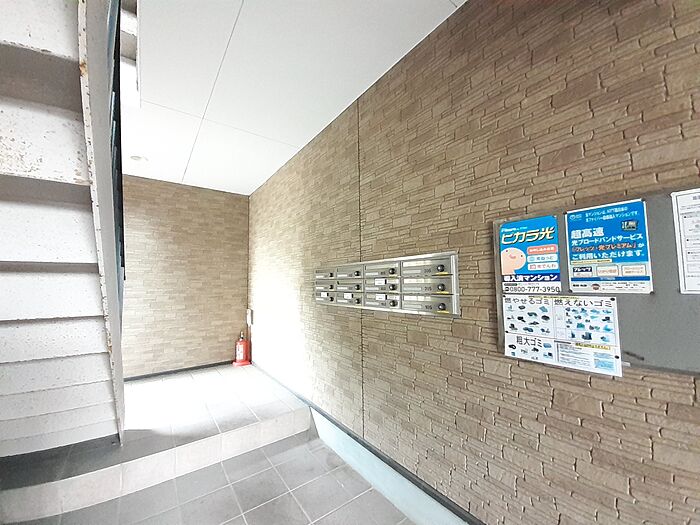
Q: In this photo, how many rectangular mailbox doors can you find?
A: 12